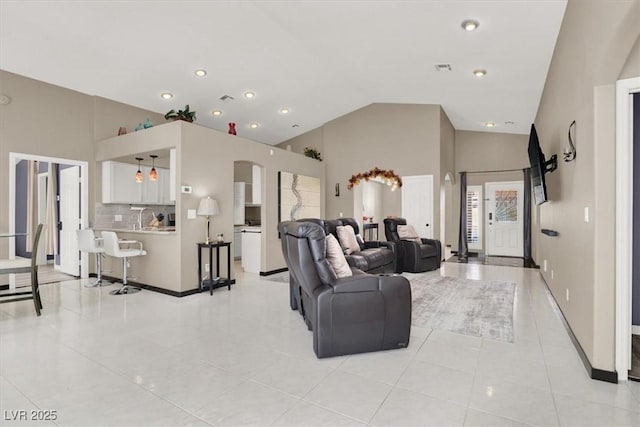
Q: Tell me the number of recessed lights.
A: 9